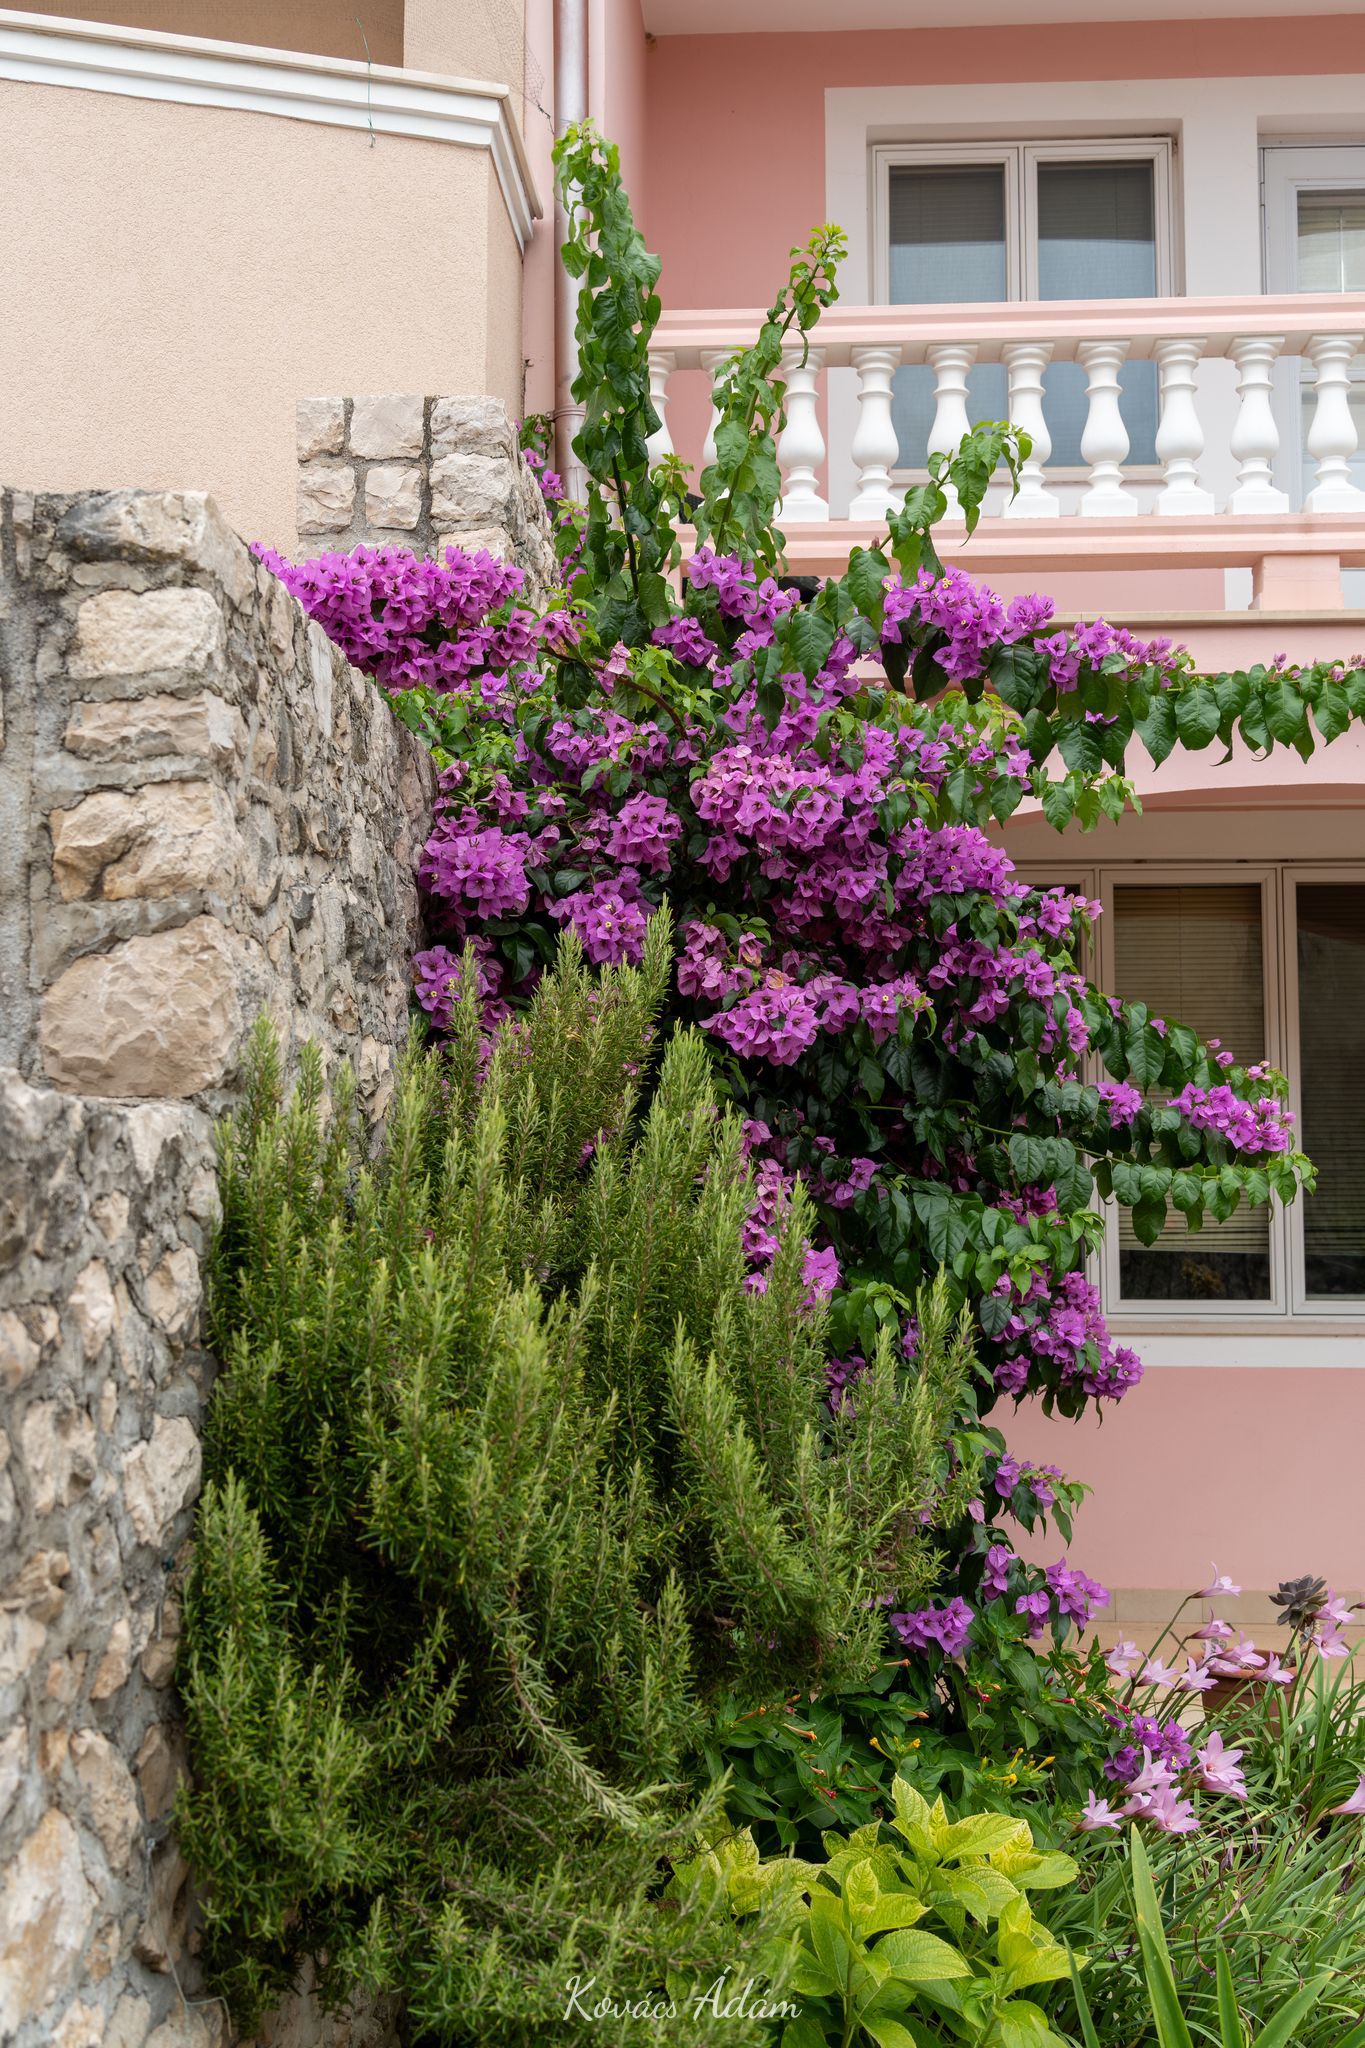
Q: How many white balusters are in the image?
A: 10